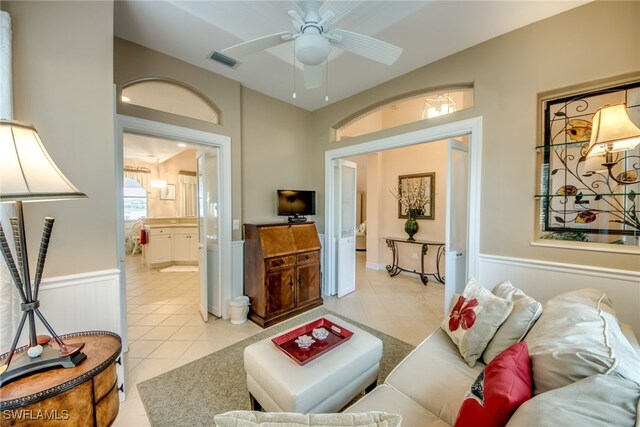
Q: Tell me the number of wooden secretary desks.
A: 1